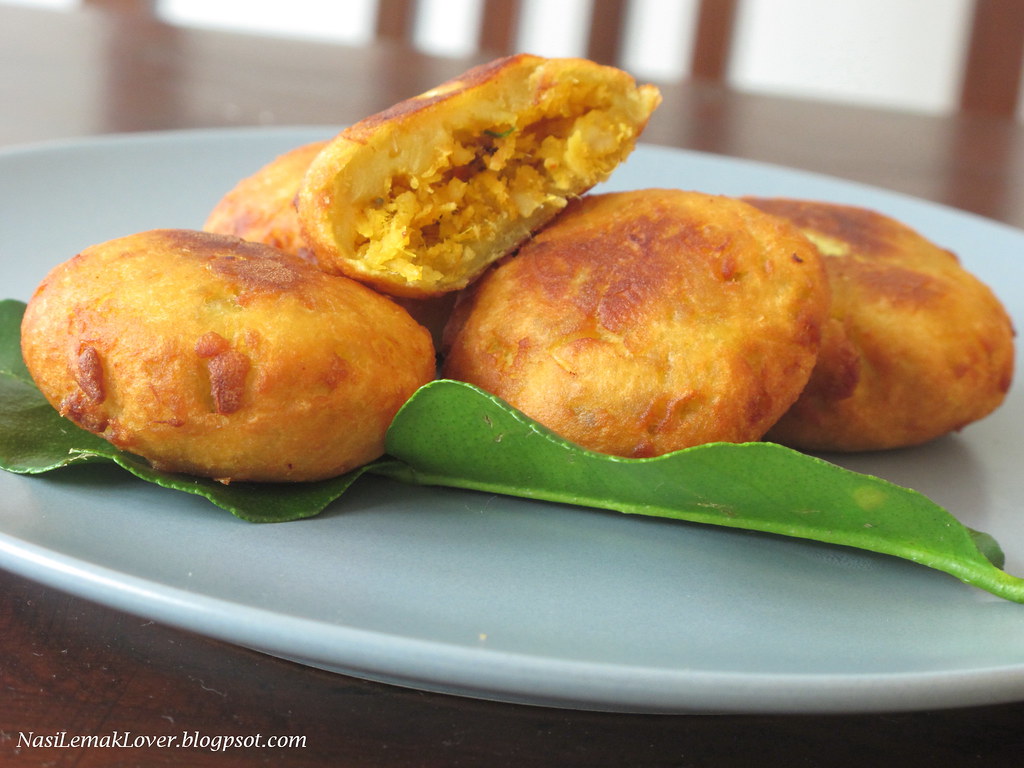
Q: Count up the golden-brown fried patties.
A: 5